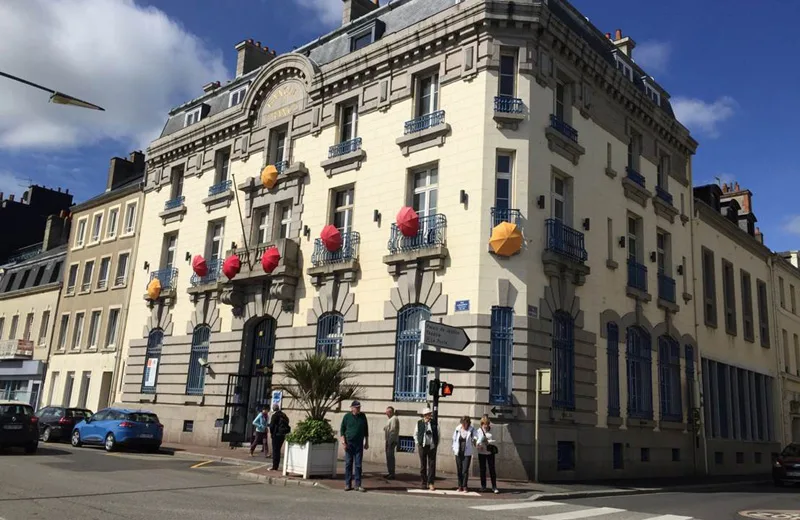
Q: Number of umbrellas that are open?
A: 8